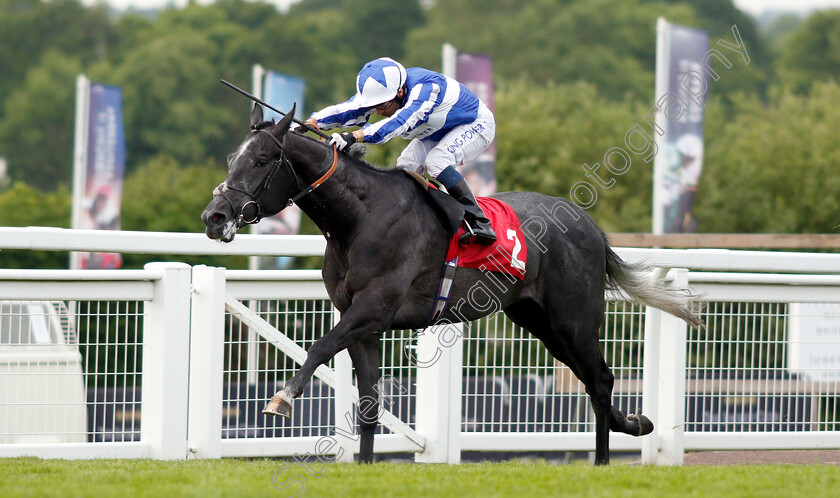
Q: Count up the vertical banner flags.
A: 4